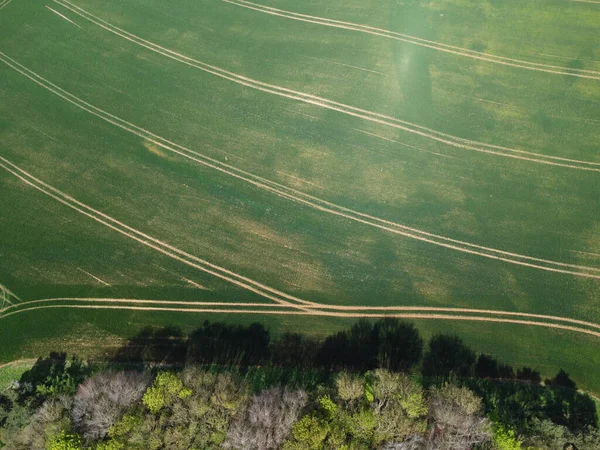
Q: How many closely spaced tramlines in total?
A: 5